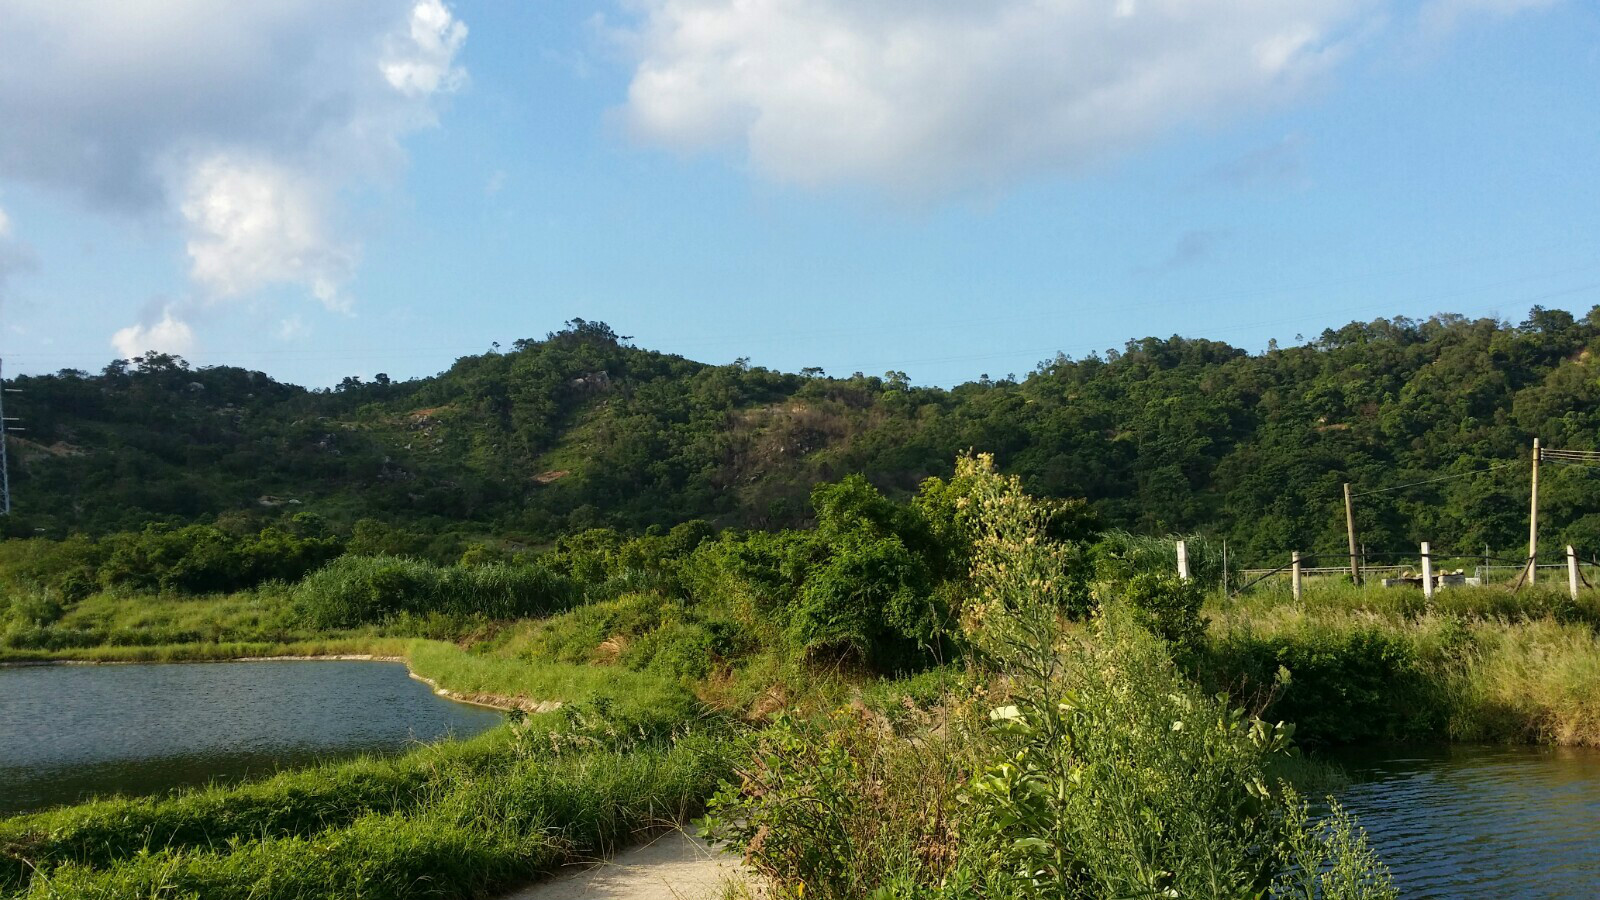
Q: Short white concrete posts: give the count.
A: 4